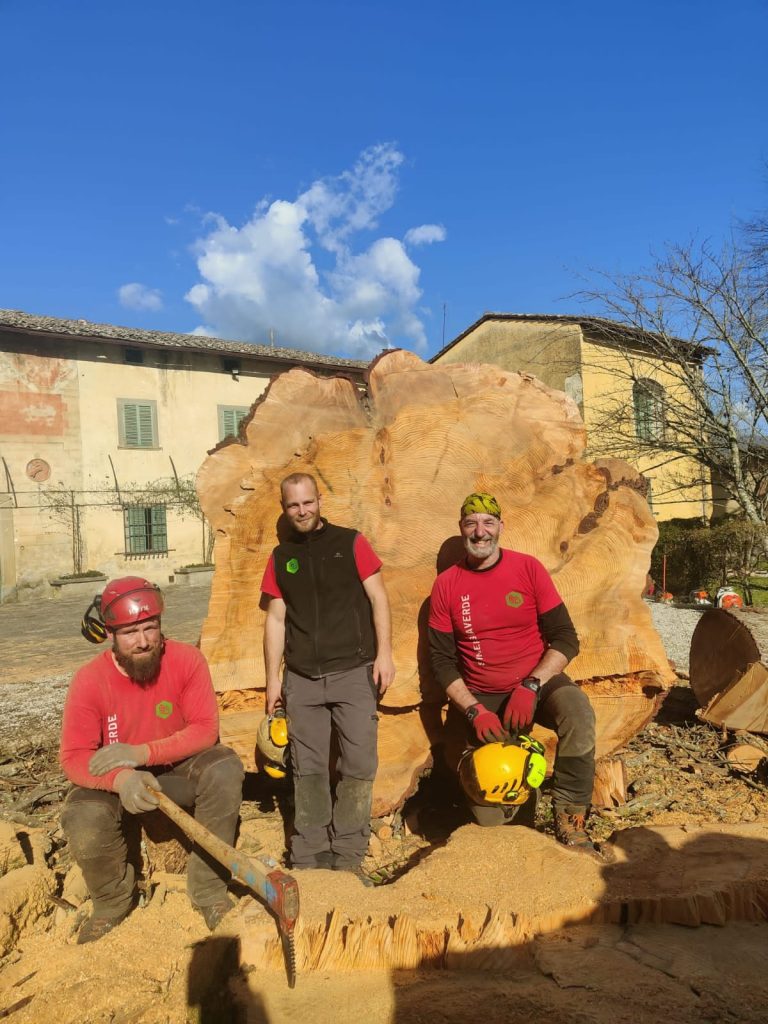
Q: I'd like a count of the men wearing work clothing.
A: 3